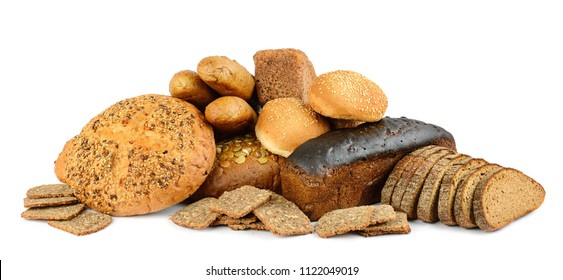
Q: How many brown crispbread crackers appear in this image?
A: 13